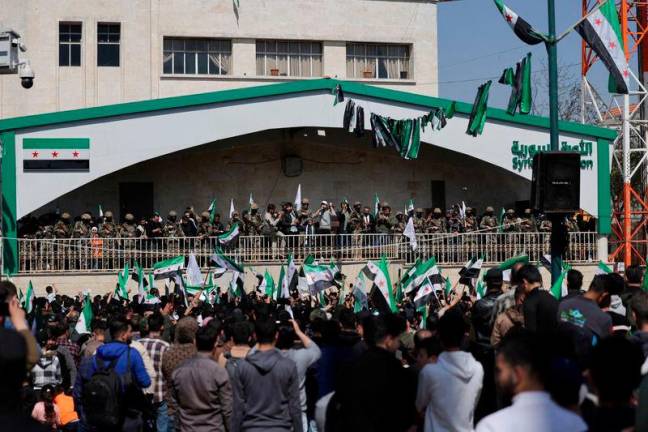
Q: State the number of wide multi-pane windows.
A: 3